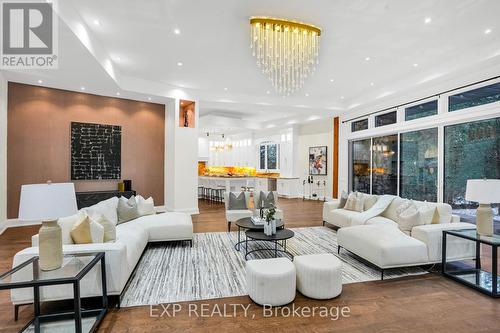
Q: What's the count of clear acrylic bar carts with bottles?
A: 1